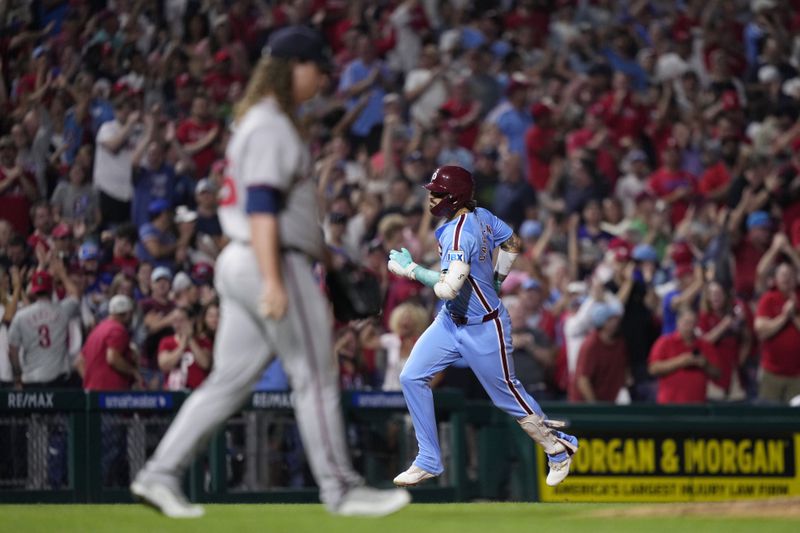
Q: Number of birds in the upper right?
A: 0